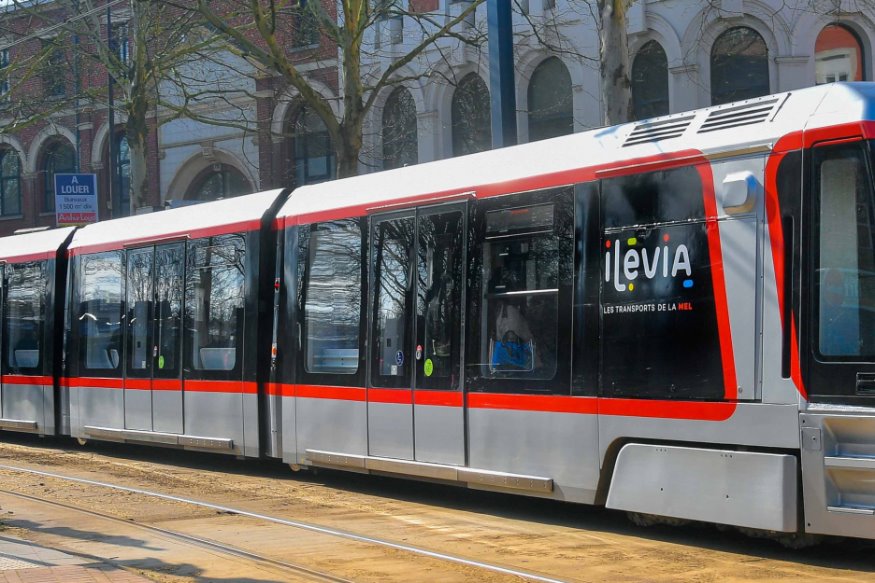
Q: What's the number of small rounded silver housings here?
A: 1